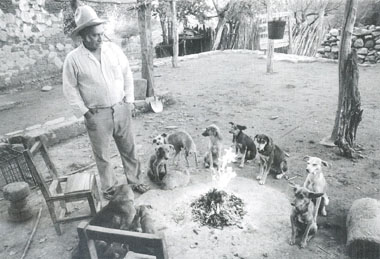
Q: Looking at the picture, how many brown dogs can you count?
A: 0